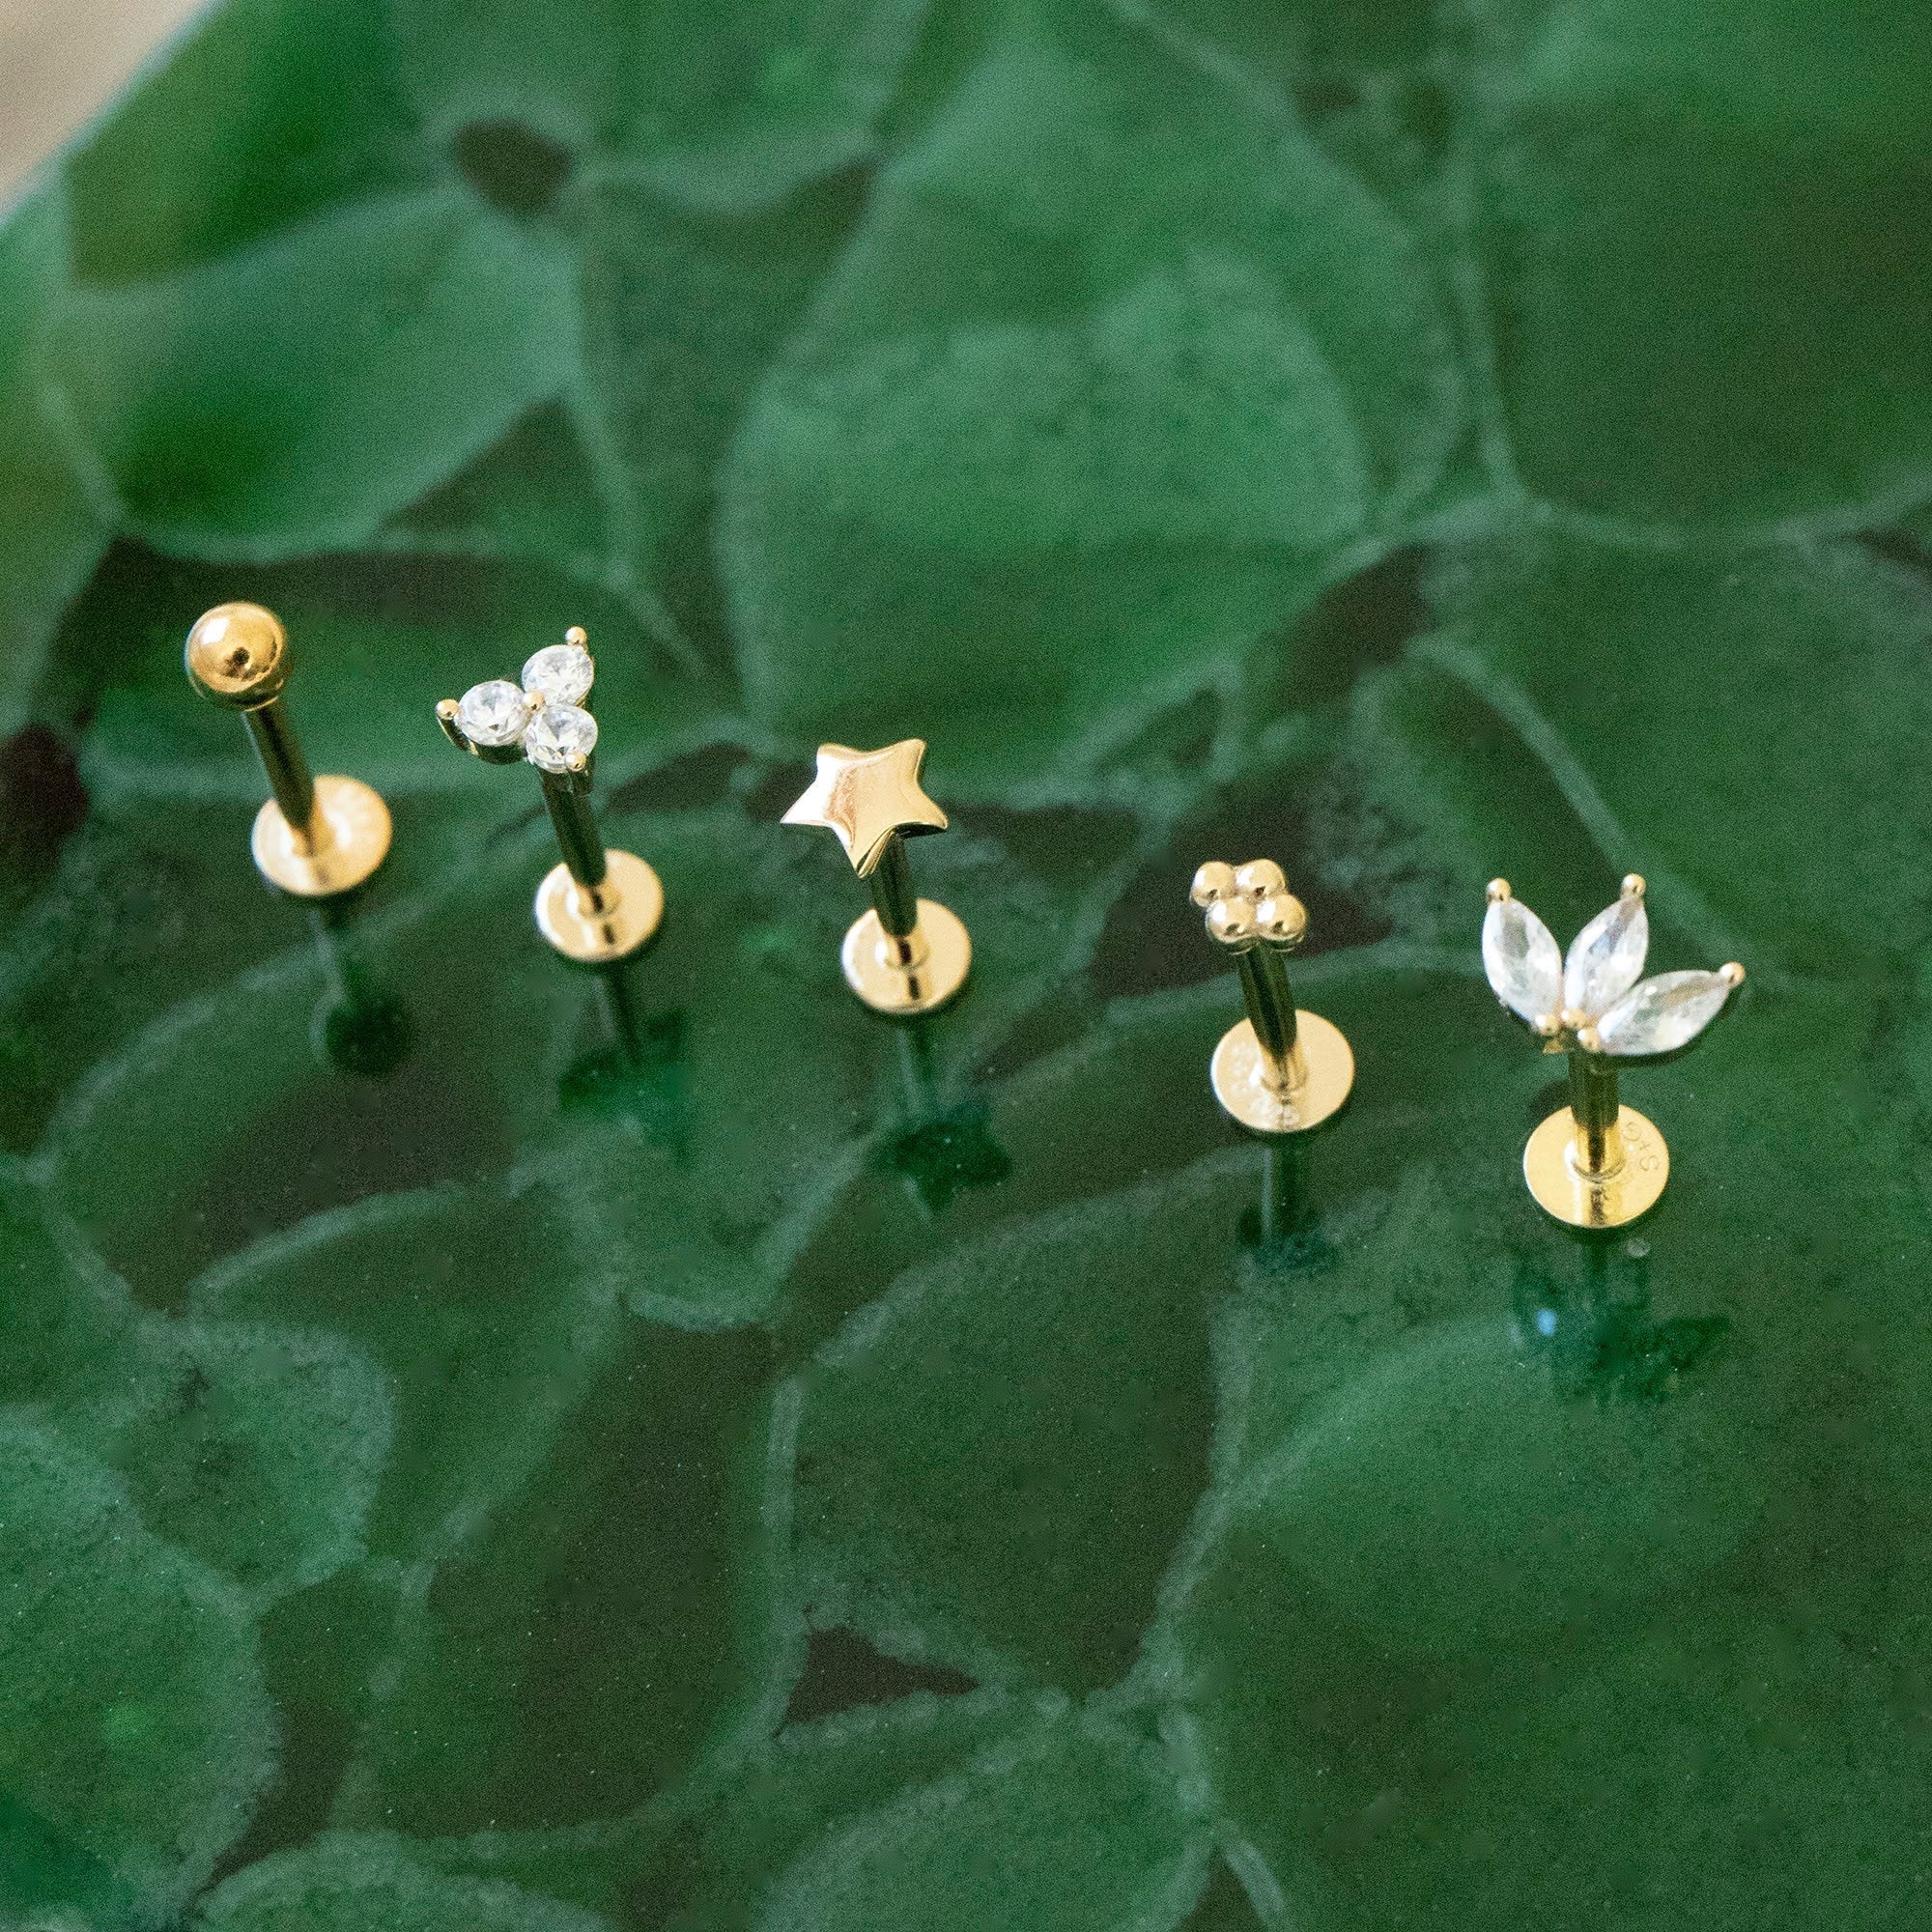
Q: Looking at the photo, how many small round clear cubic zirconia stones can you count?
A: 3